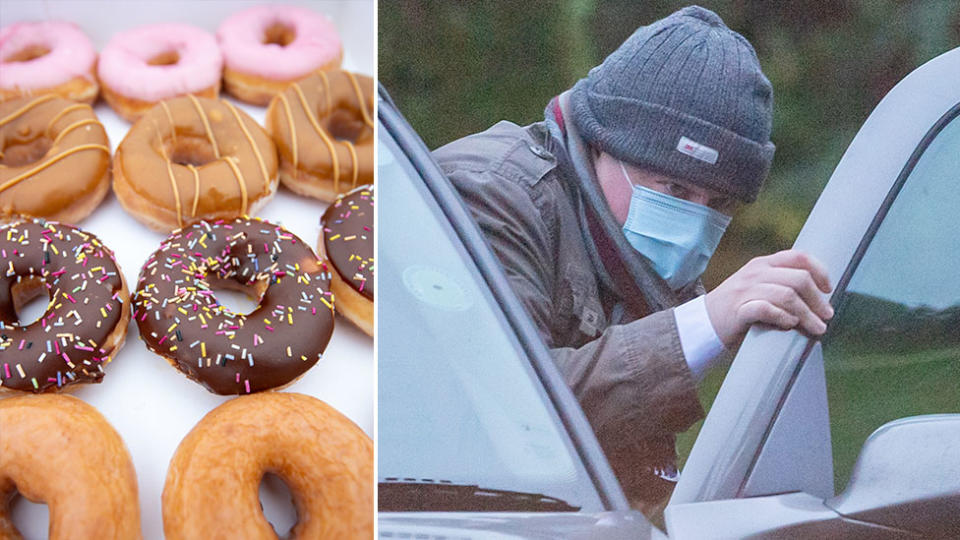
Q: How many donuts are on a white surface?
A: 11